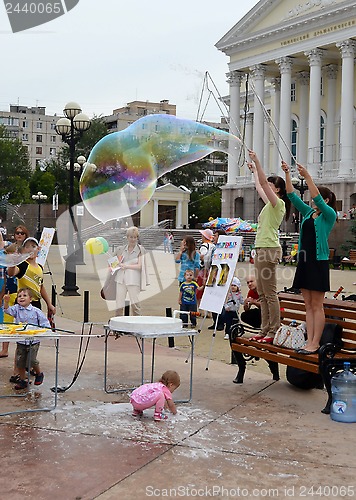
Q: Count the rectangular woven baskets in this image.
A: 0